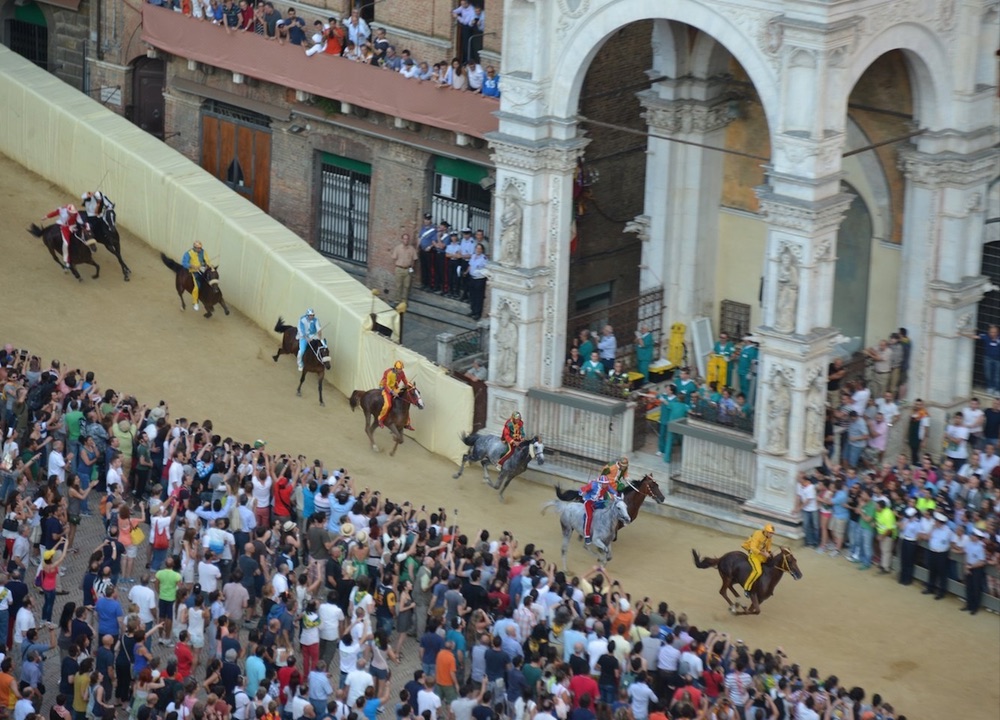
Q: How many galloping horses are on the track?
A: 9